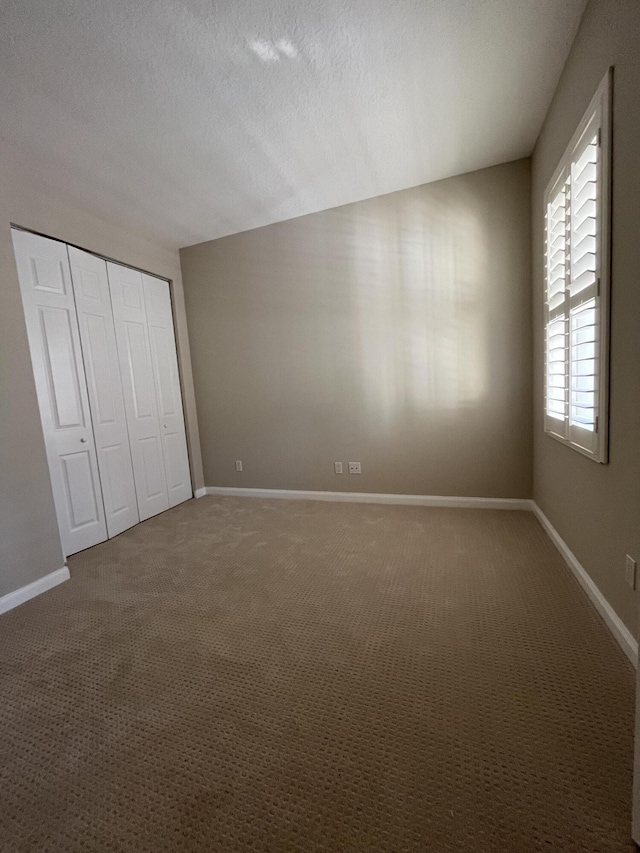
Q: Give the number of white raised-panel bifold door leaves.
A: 4